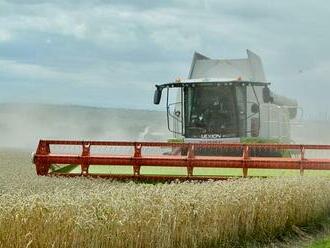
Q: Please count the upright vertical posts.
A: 6